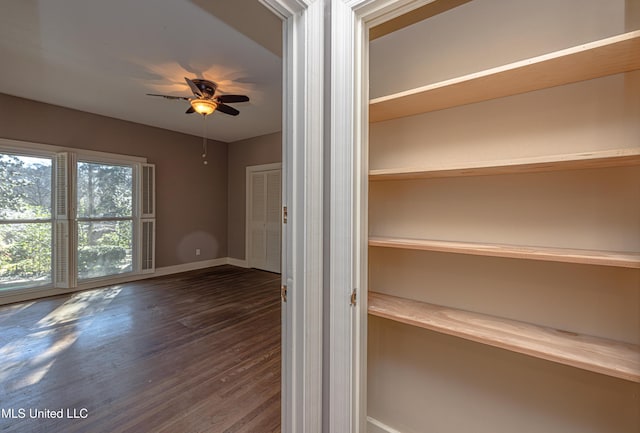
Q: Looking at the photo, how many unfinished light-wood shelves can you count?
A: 4